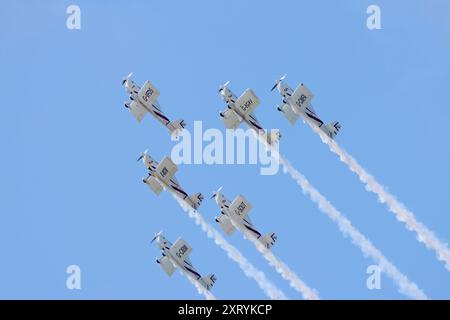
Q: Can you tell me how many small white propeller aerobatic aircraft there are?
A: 6